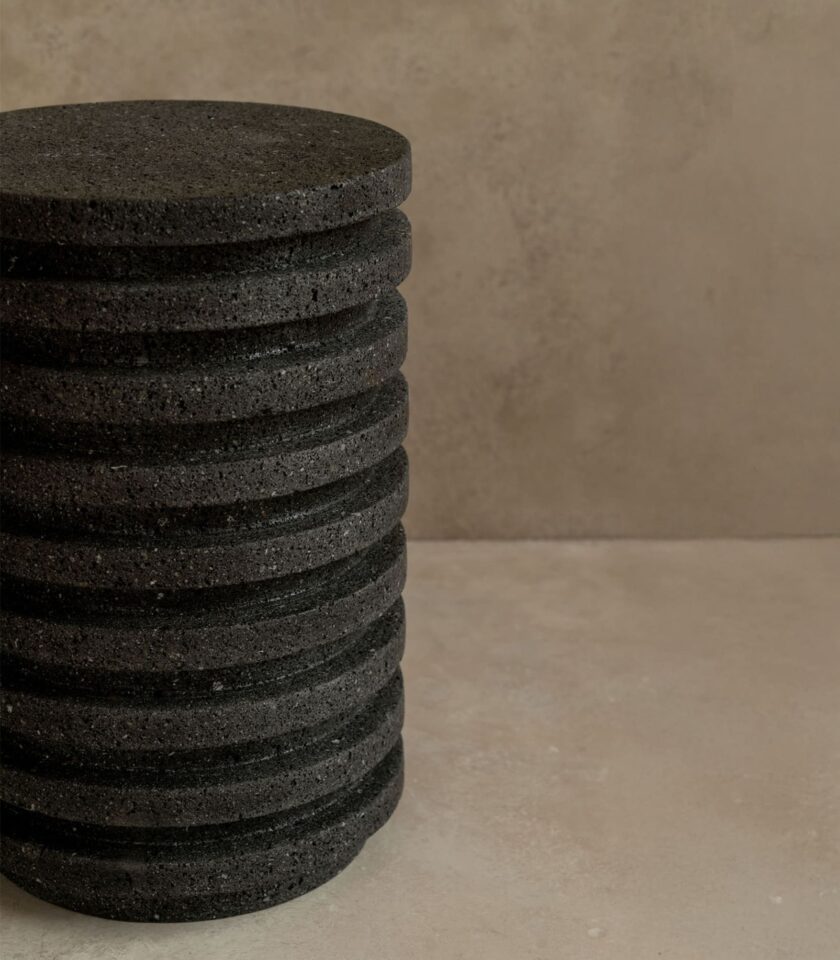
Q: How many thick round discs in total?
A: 9